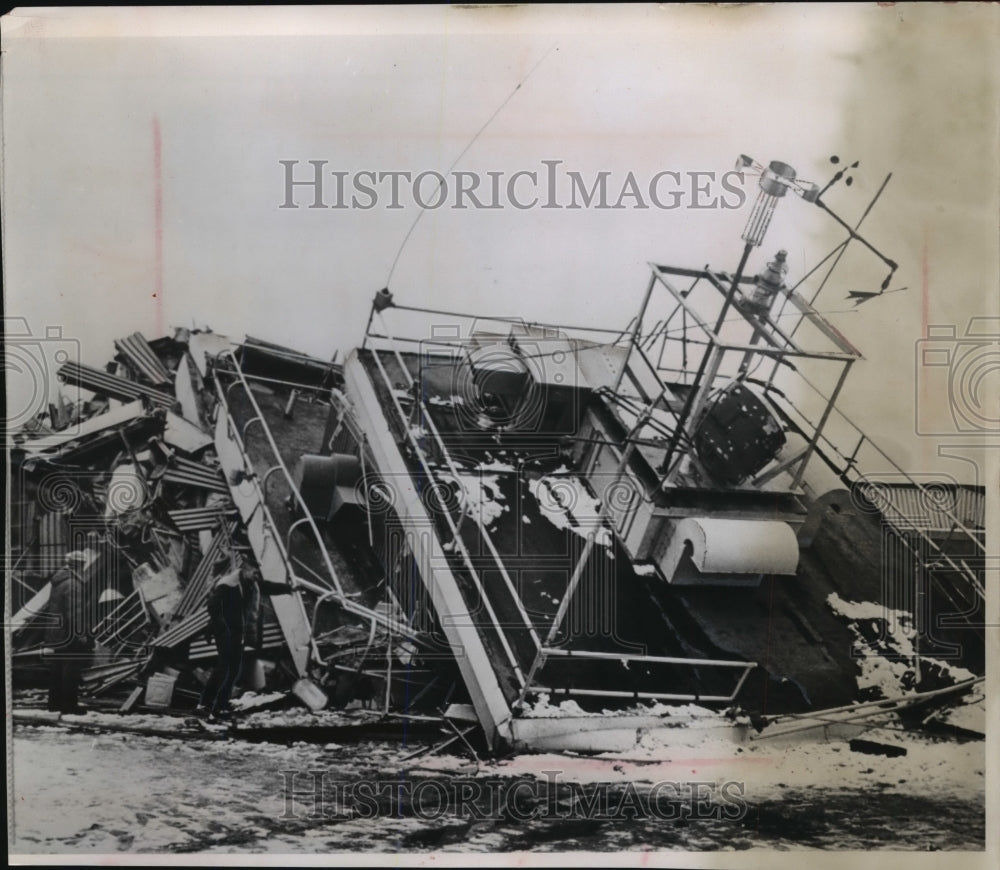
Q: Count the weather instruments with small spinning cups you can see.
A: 1